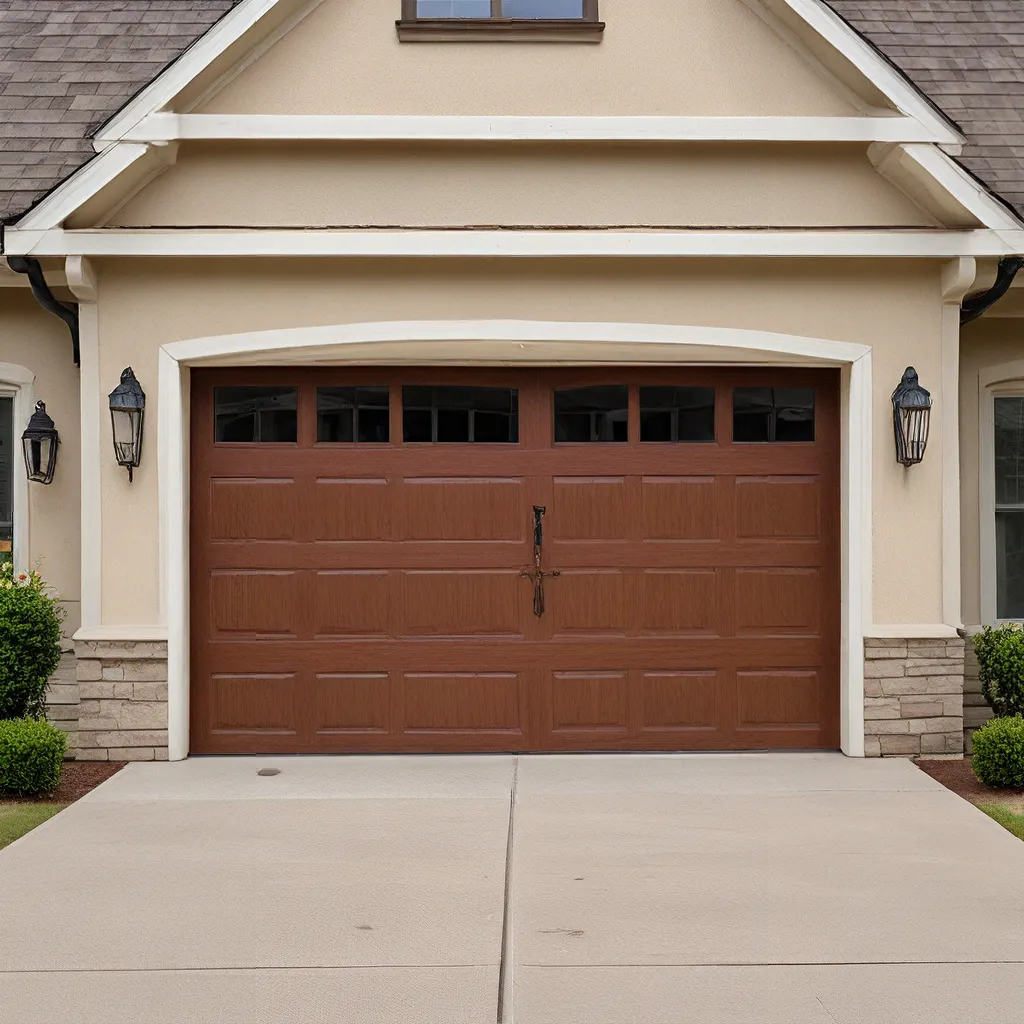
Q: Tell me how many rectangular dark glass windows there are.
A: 6